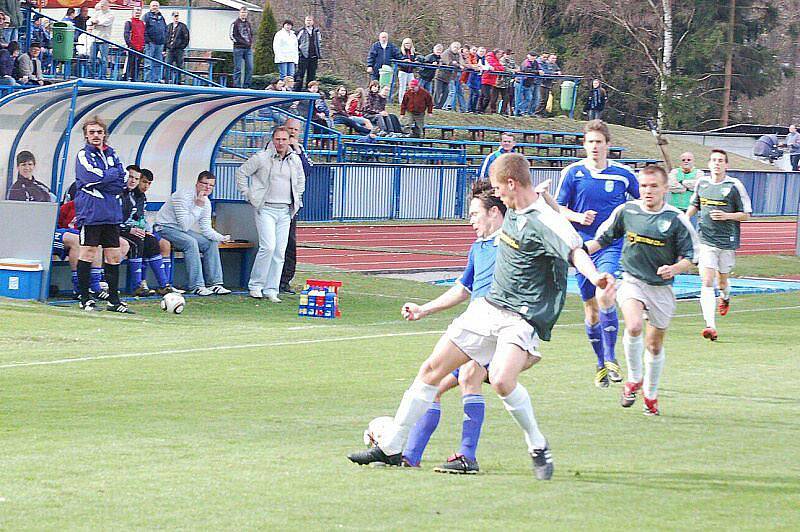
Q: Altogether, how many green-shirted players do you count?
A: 3